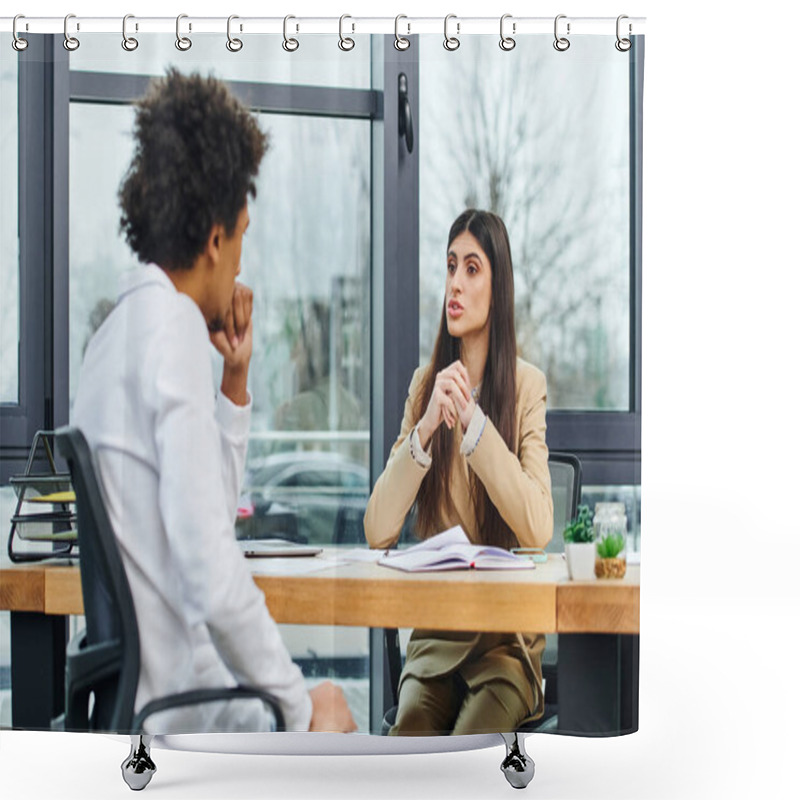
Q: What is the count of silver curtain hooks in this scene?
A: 12